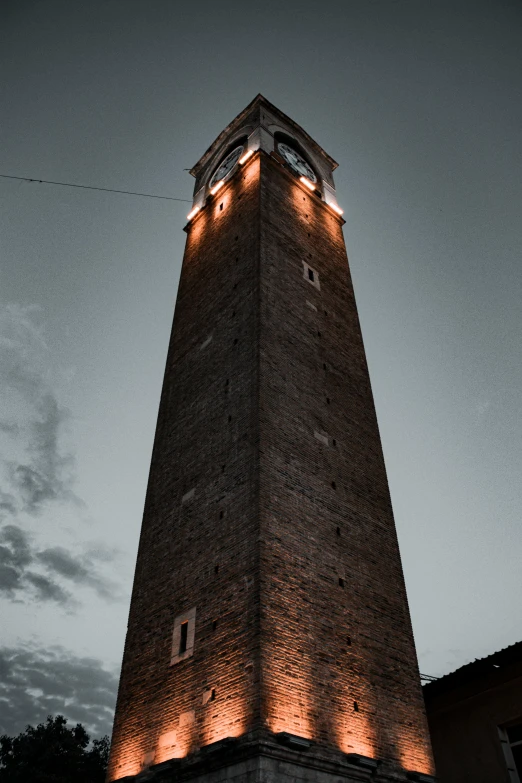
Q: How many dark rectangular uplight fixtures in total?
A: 6